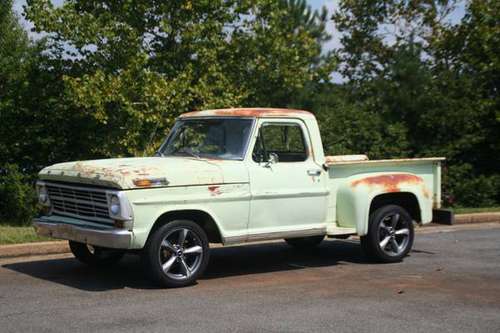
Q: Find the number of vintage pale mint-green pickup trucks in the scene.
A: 1